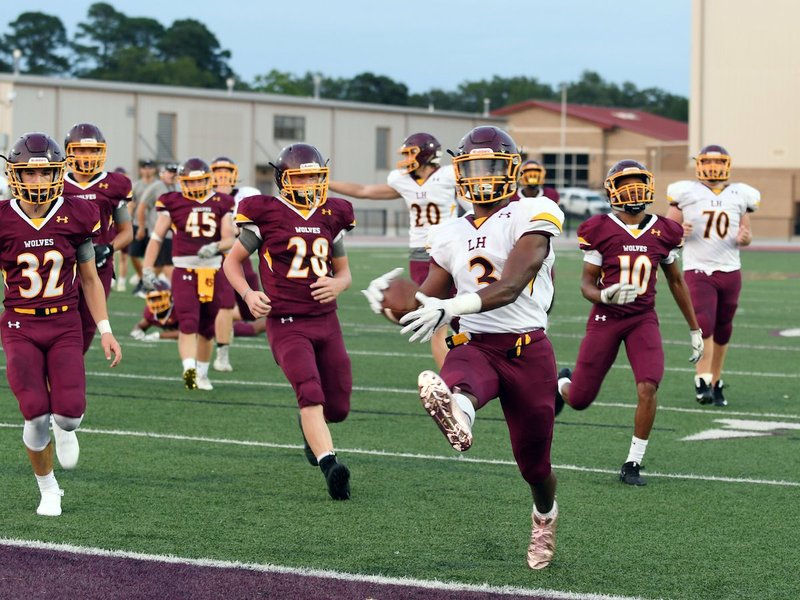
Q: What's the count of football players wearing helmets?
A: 11